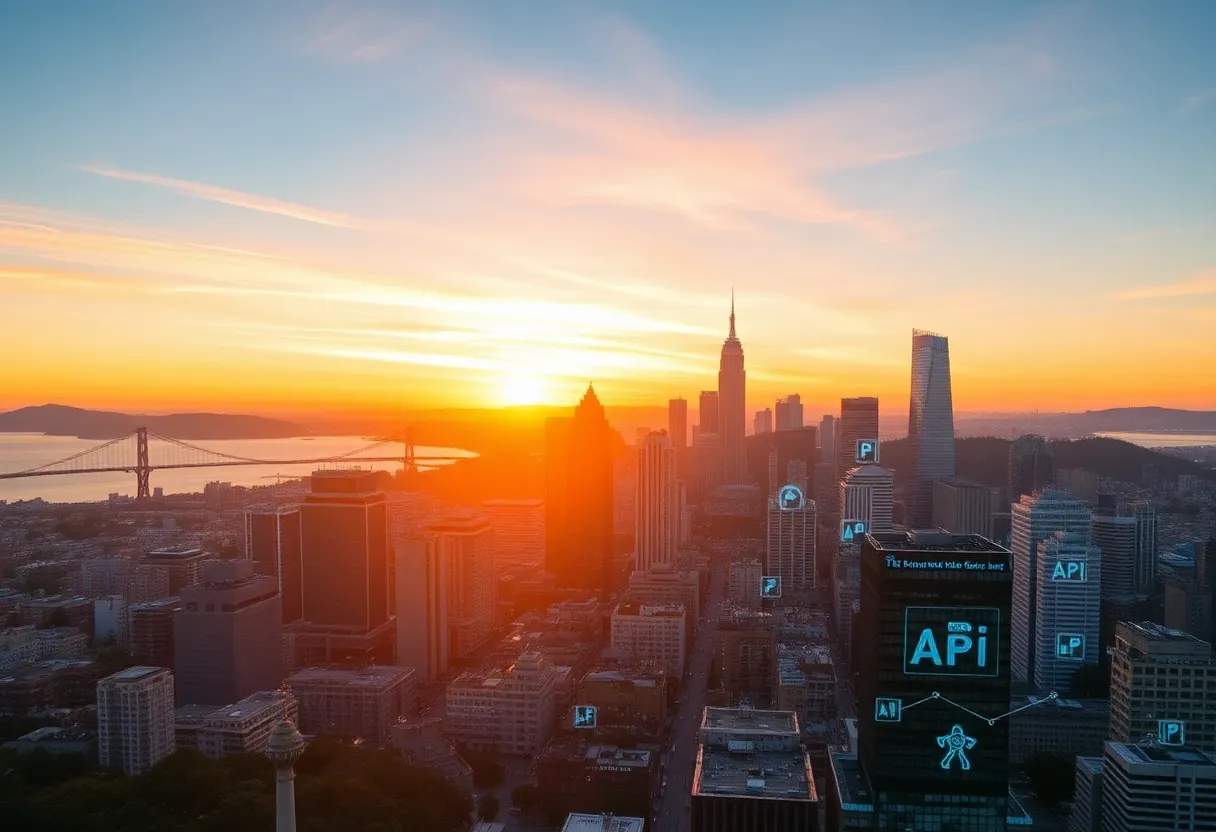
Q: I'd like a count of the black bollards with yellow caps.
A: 0